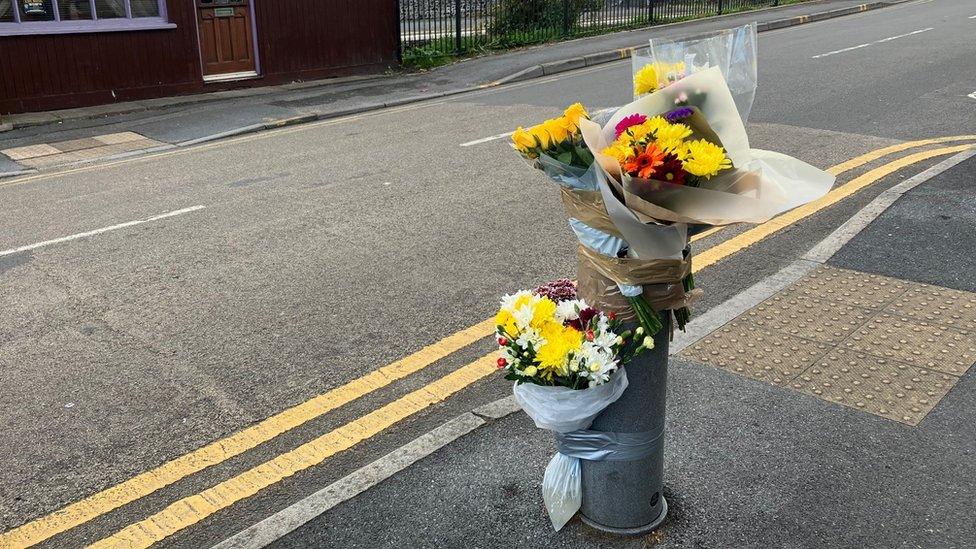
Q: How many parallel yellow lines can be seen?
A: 2